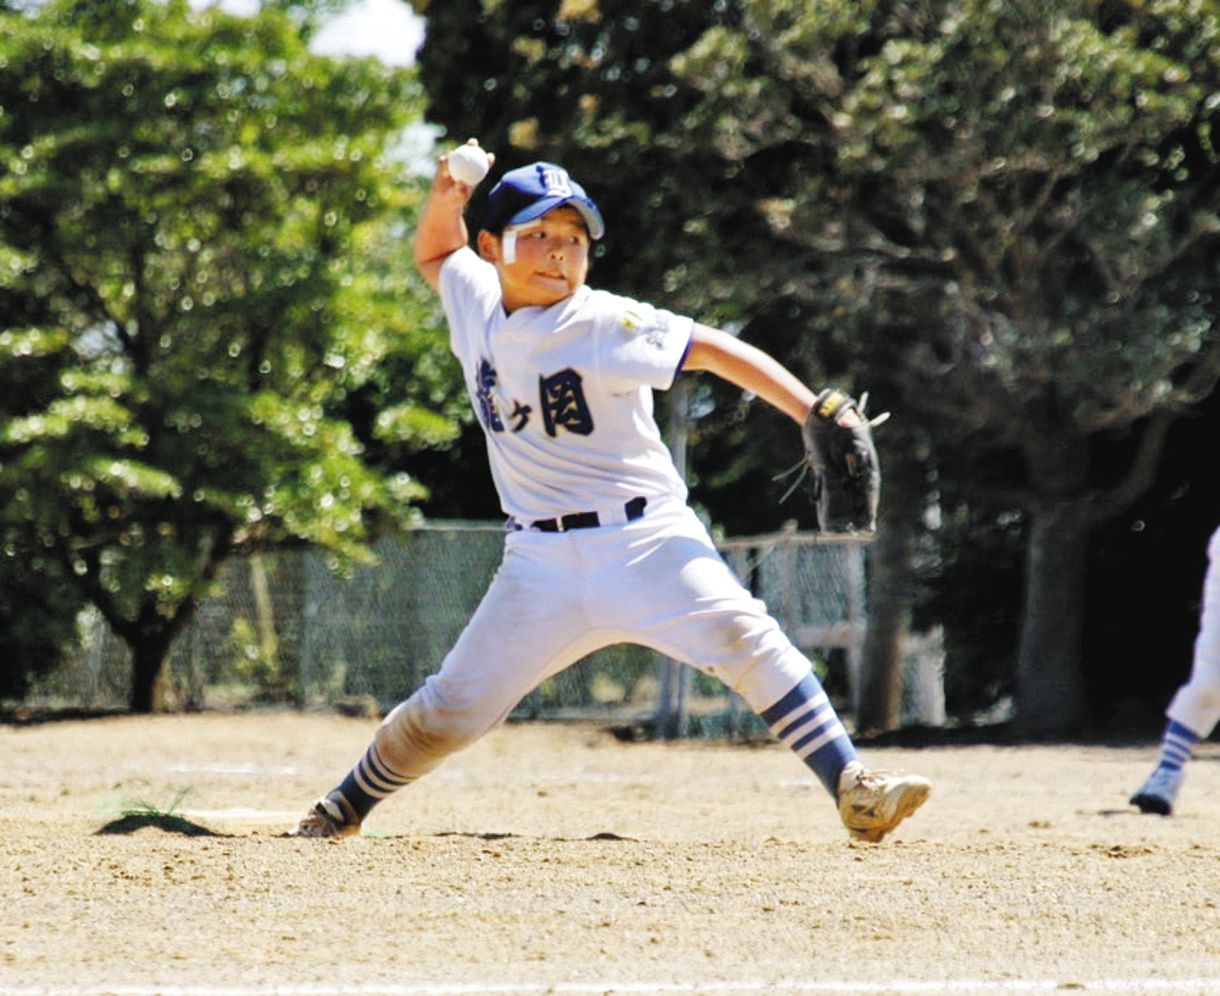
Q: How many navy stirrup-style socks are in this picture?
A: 3